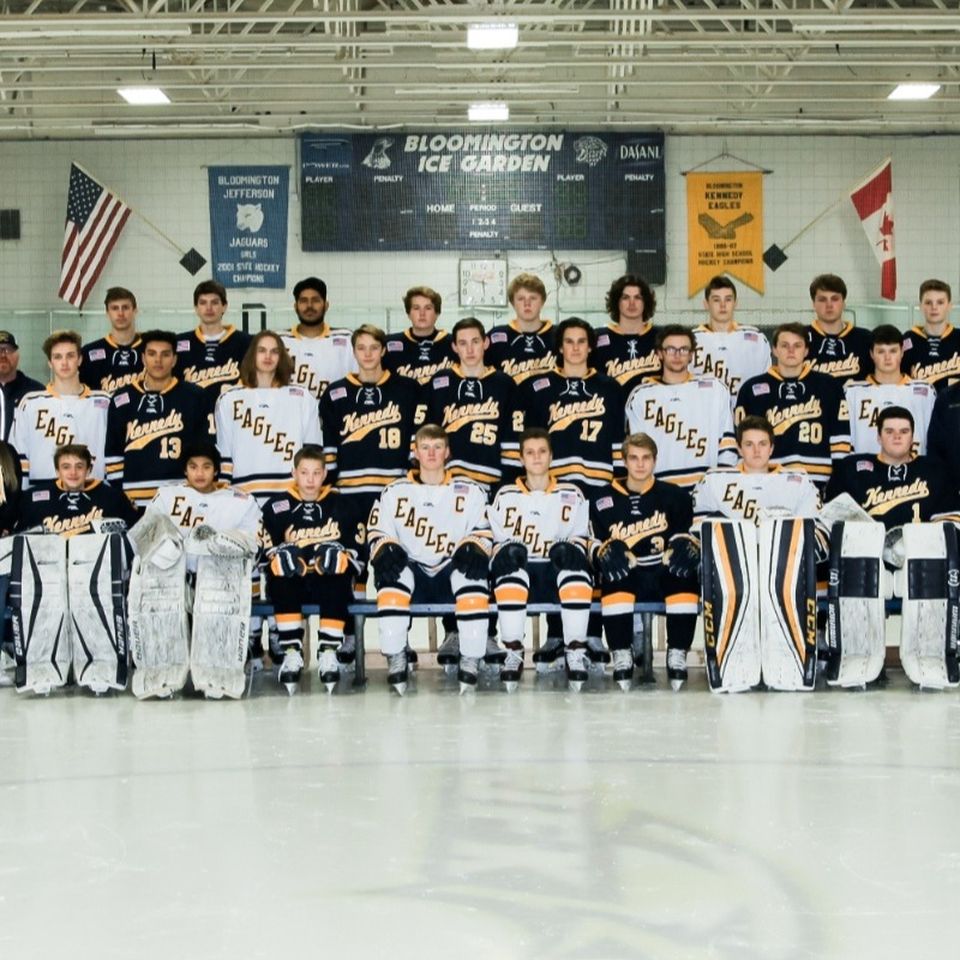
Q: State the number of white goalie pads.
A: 8